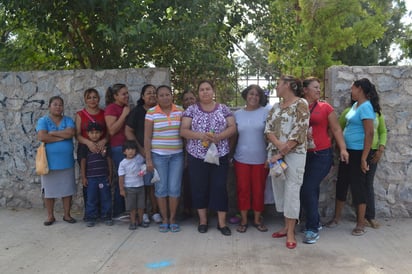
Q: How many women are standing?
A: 12